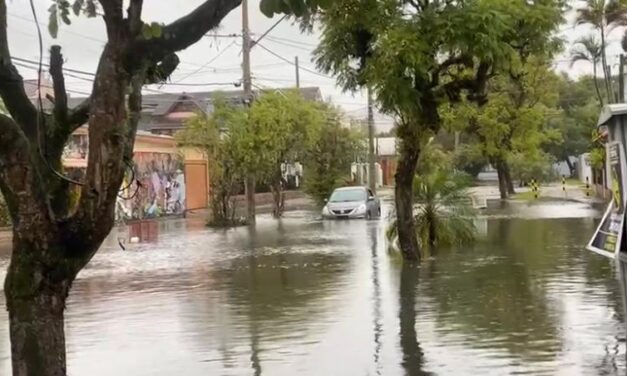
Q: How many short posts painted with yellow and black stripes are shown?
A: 4